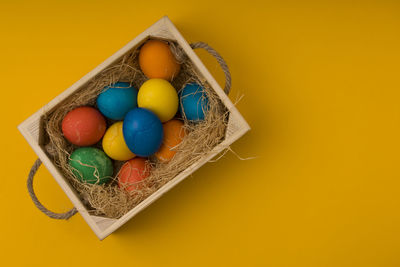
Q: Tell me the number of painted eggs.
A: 10